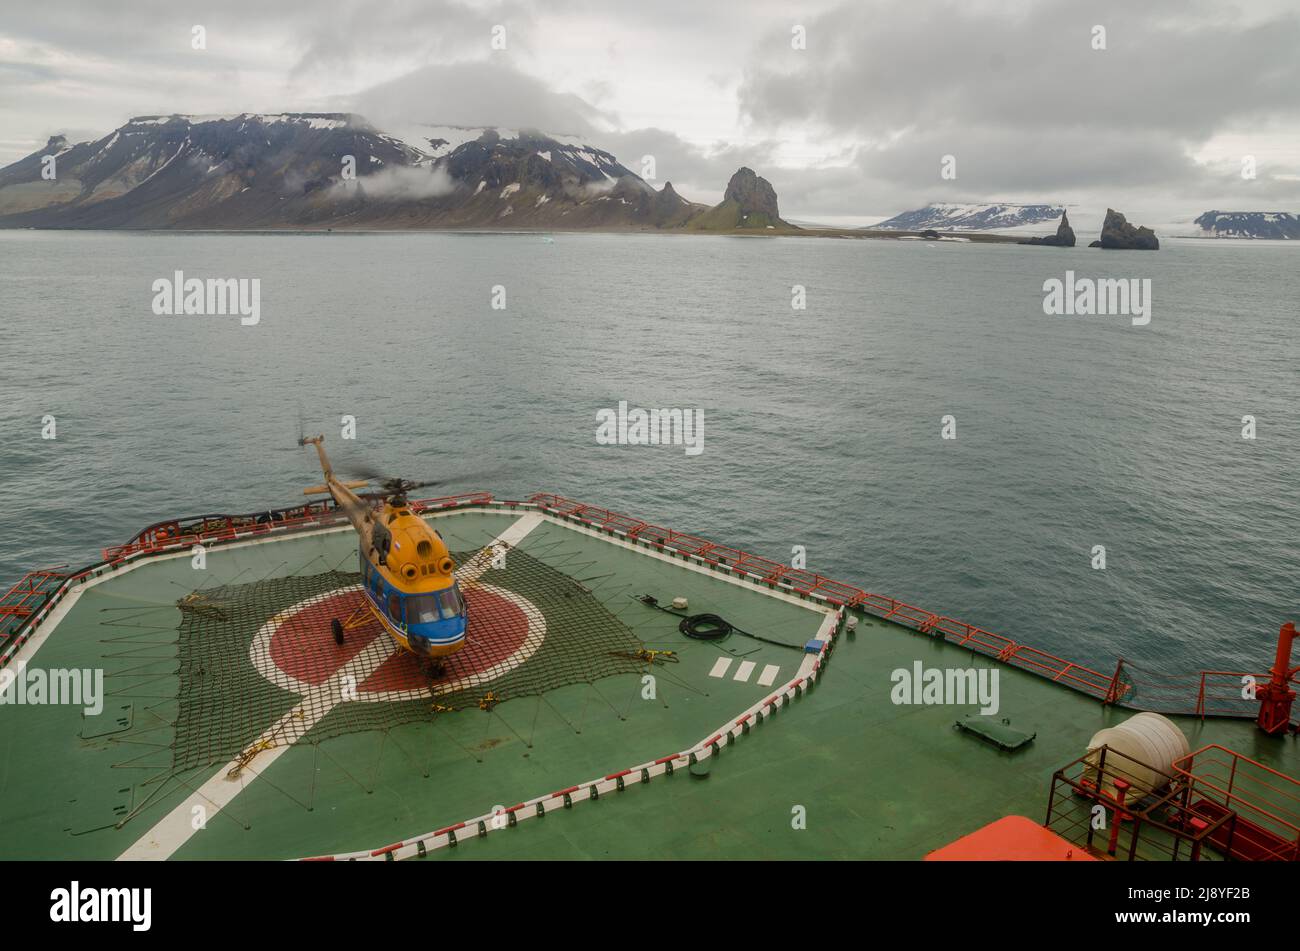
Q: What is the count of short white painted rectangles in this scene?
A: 3